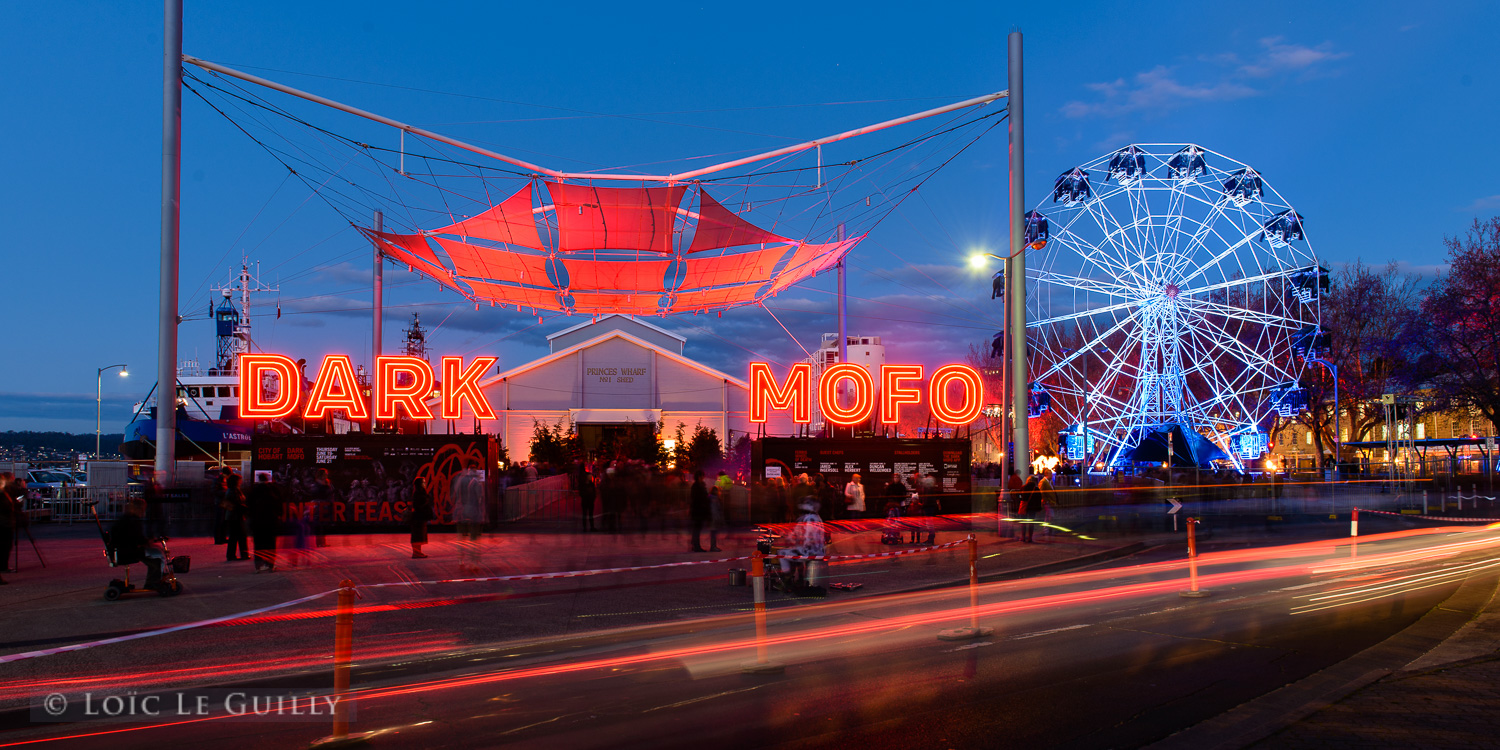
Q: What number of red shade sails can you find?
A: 13